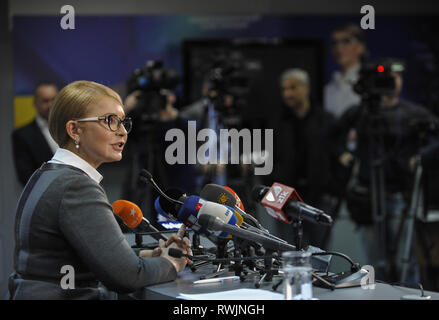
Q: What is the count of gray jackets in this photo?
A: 1